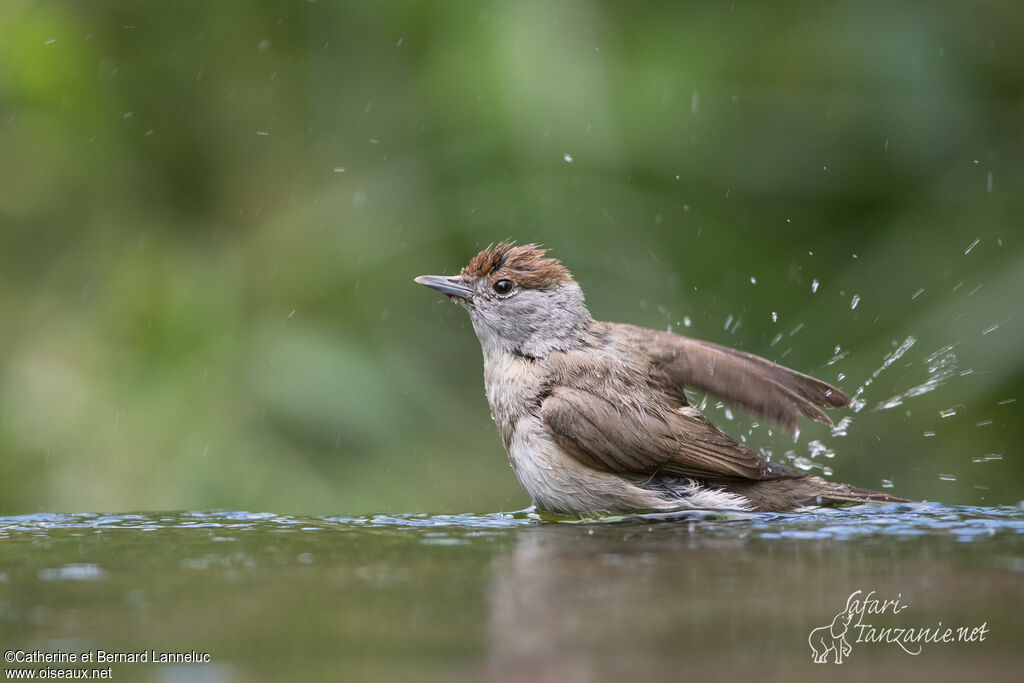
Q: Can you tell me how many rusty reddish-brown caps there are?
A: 1